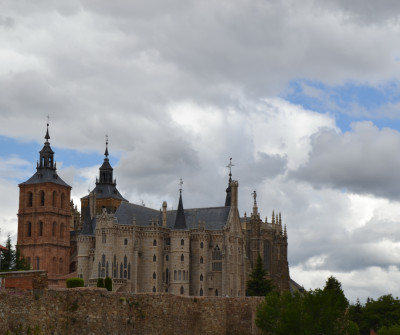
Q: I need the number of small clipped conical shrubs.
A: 2